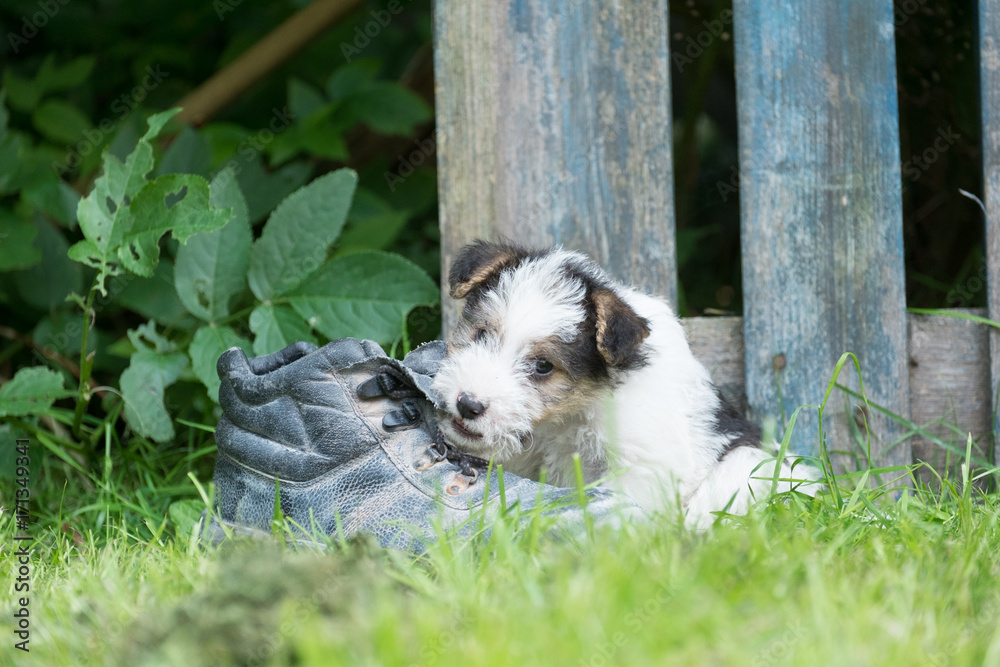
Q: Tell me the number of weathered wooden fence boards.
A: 3